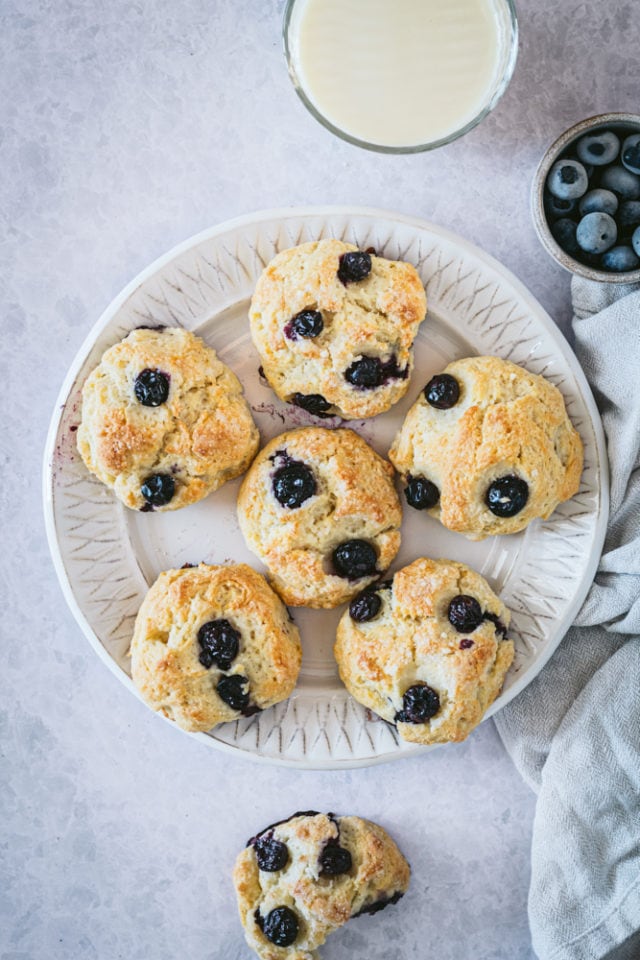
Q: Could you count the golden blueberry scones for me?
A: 7